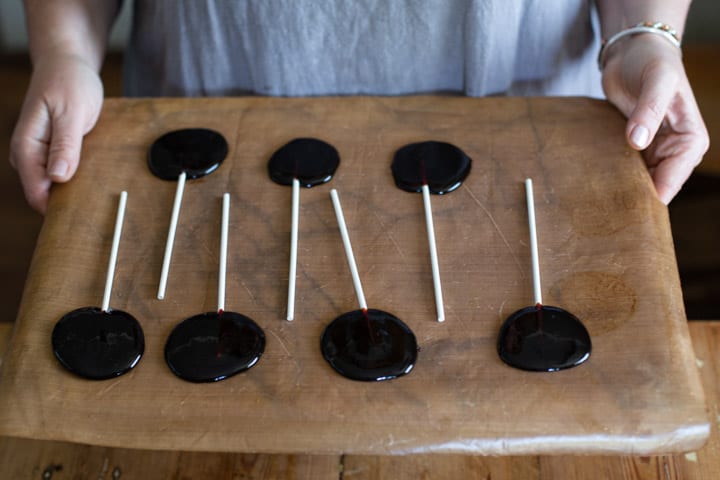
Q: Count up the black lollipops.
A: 7